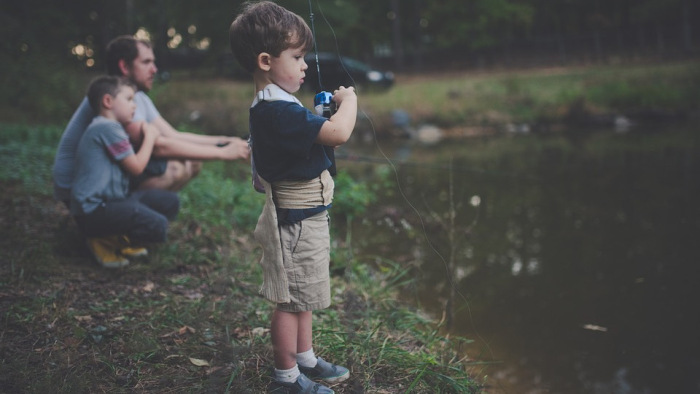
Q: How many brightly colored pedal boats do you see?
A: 0